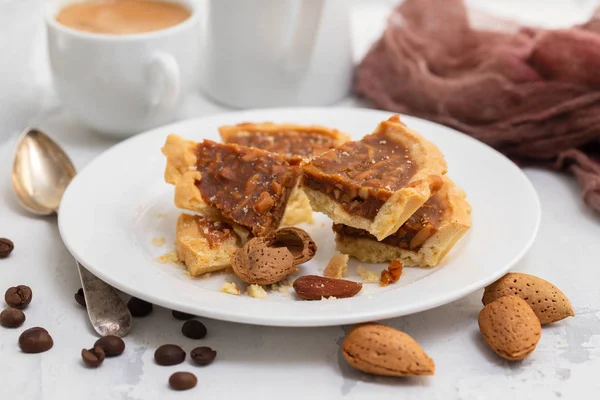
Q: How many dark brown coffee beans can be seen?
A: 13